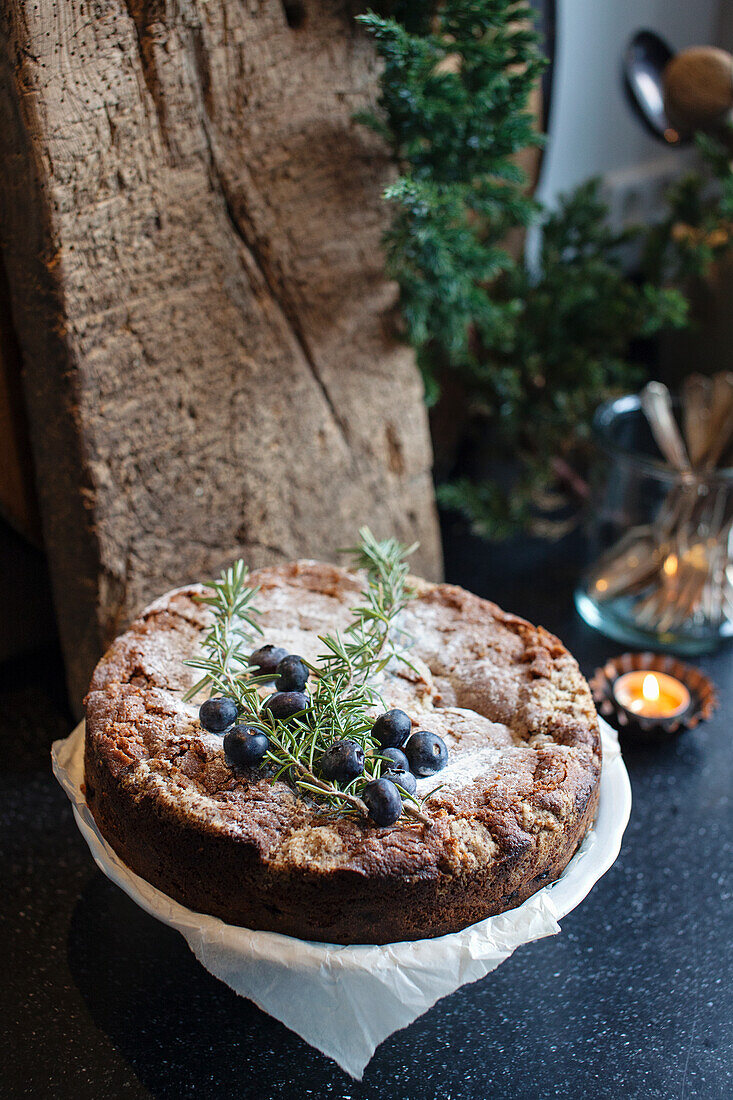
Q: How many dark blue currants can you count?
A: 11